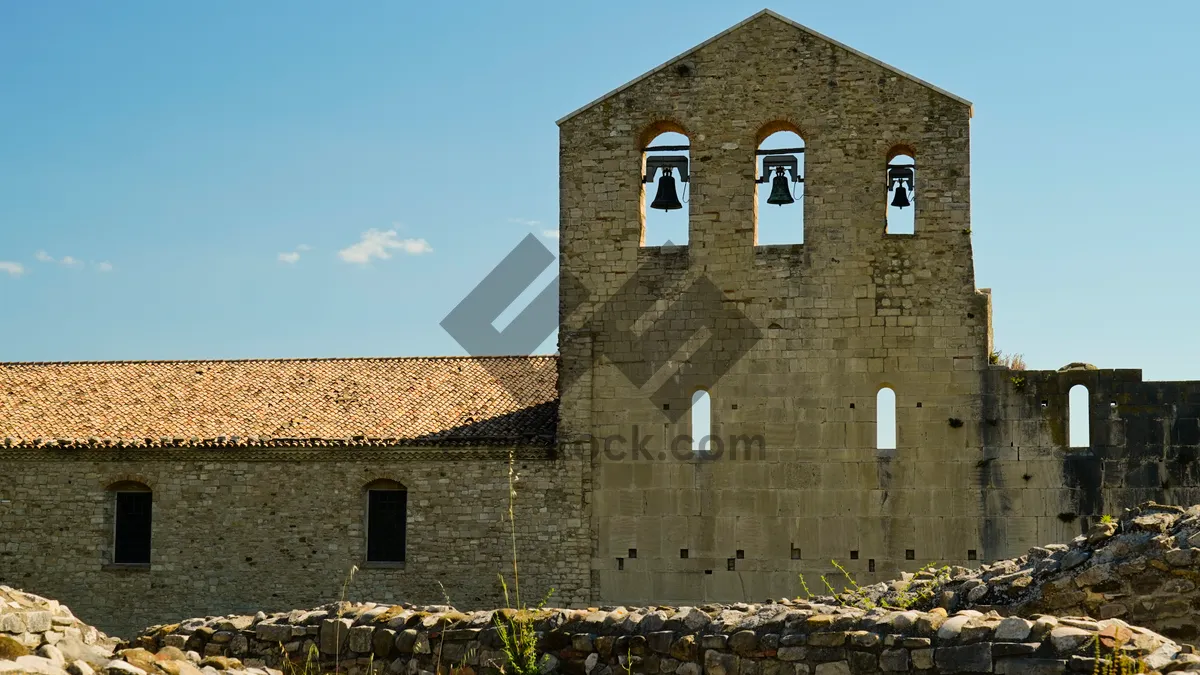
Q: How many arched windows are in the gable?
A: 3